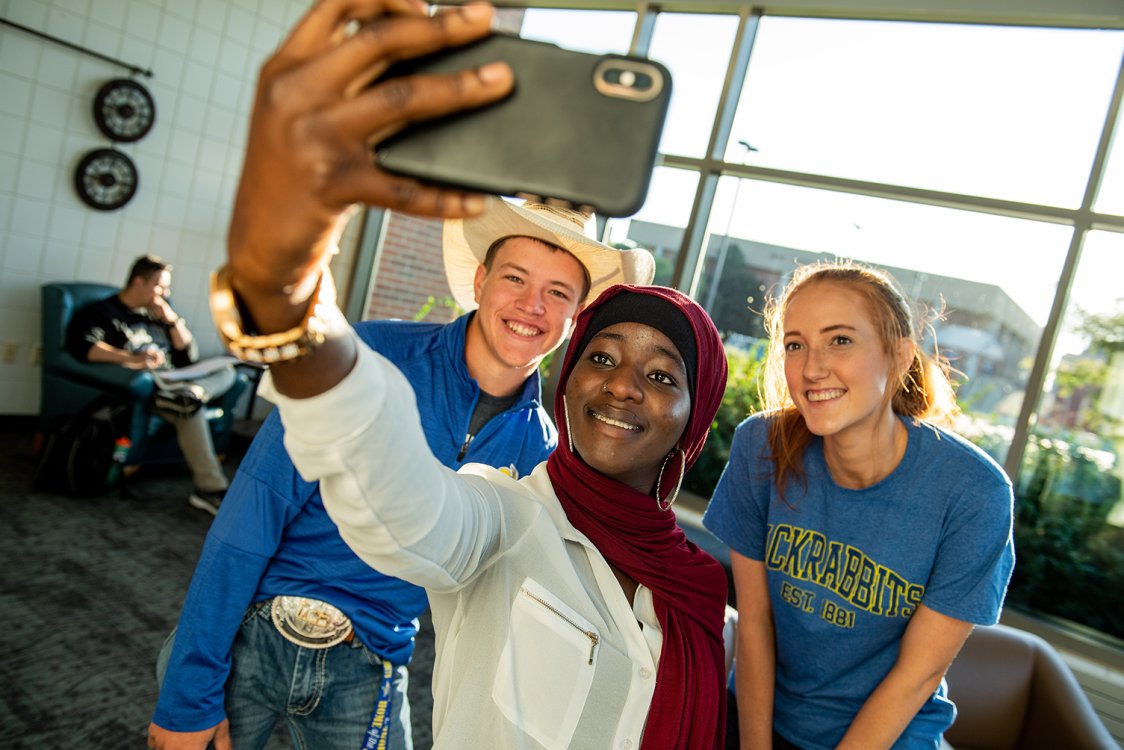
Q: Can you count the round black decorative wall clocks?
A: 2